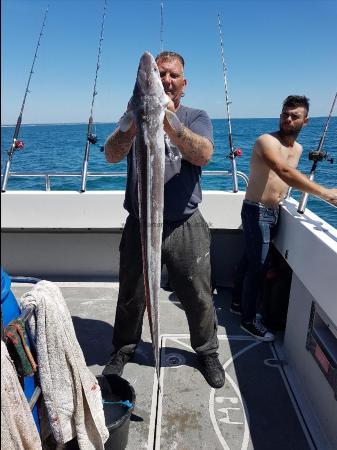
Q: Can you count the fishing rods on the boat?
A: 5